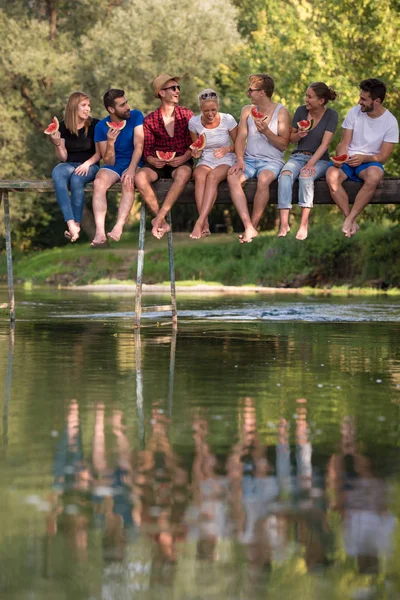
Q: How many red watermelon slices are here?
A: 7